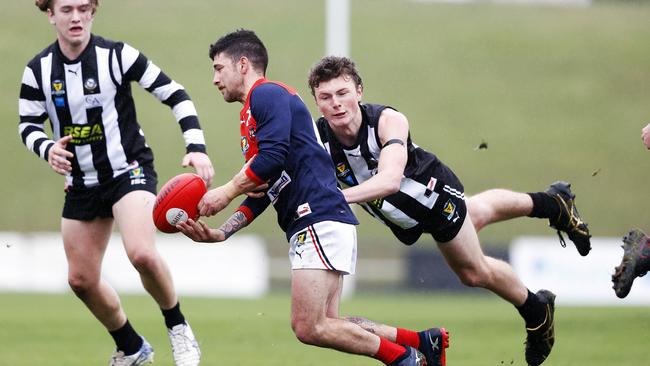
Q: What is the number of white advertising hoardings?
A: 2